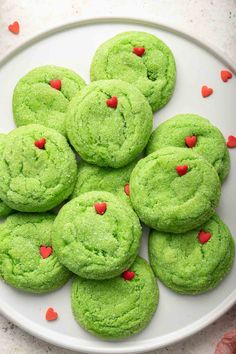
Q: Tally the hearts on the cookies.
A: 11